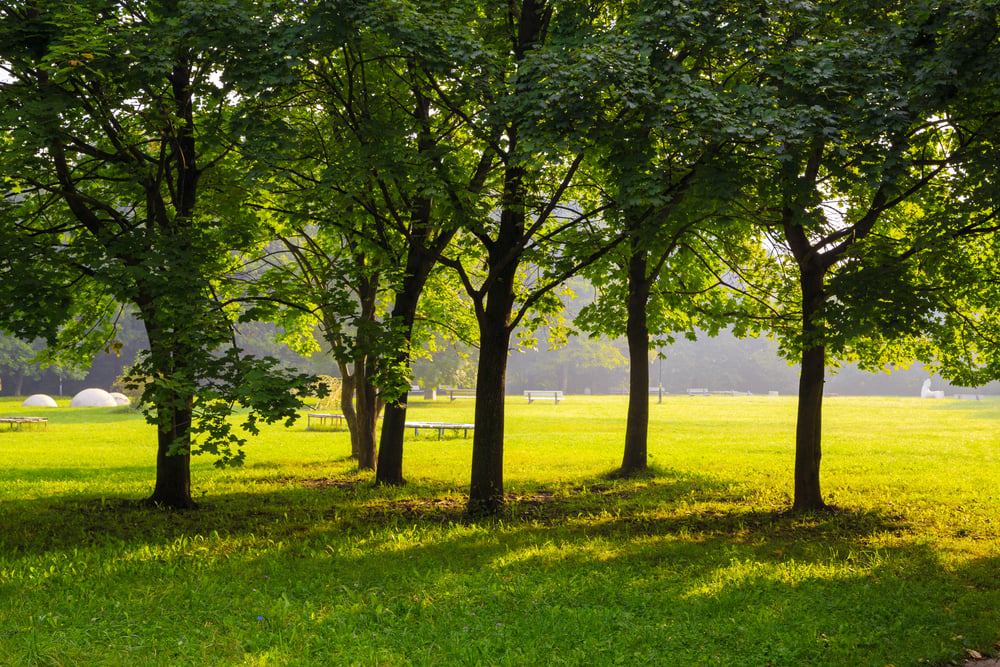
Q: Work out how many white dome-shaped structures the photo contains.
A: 3